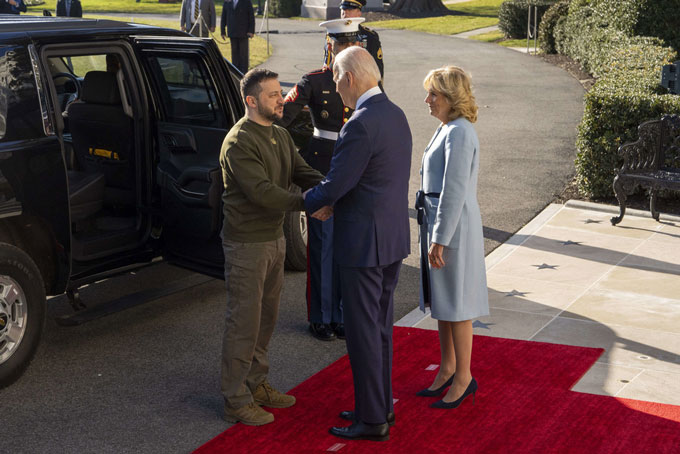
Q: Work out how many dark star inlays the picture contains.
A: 5